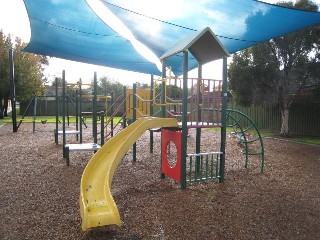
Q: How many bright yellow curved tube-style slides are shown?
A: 1